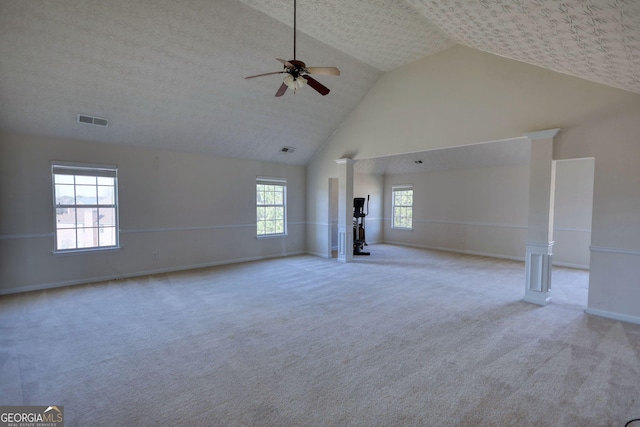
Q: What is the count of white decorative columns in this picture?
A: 2